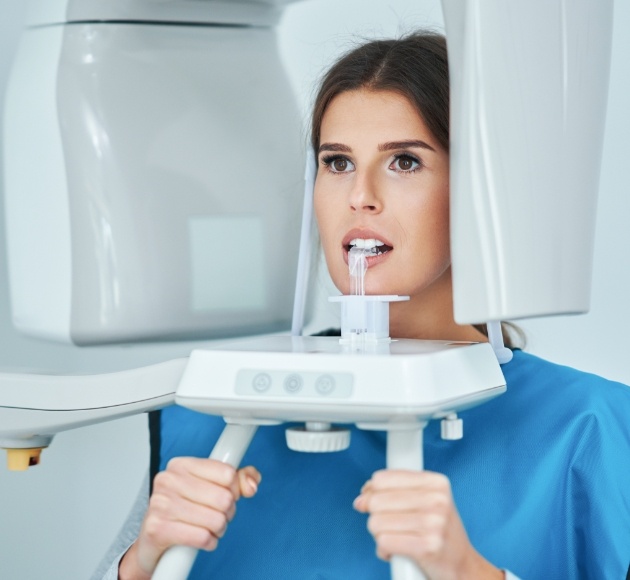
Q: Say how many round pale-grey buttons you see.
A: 3